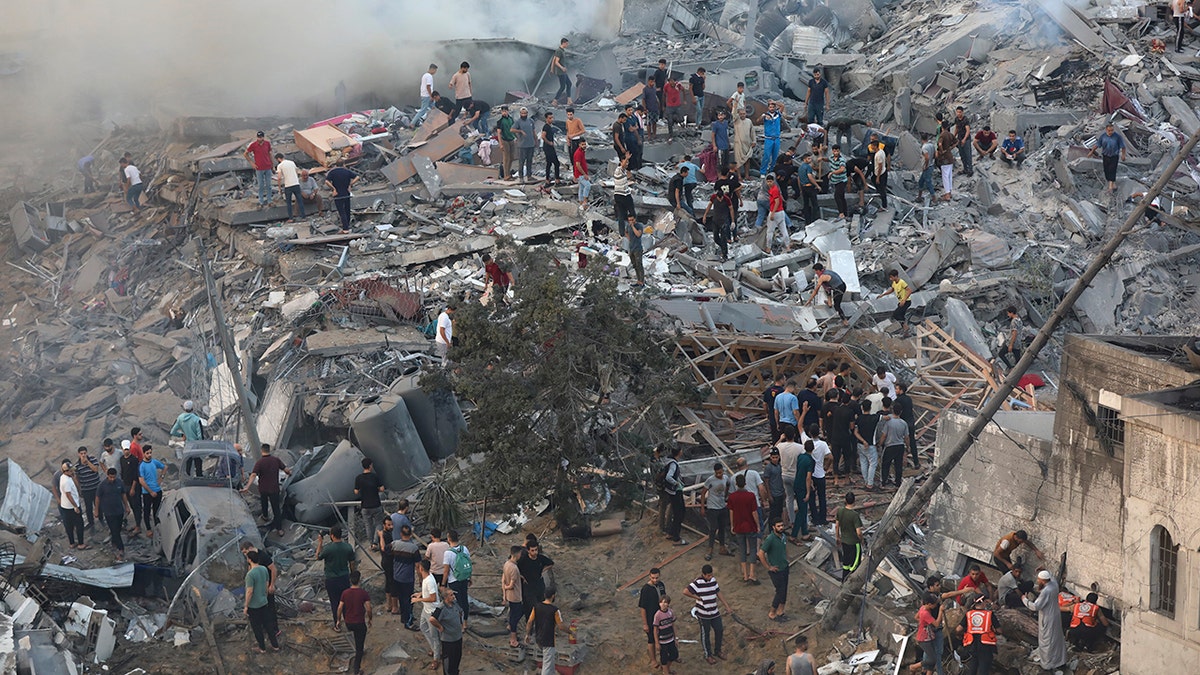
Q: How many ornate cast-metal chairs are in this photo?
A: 0